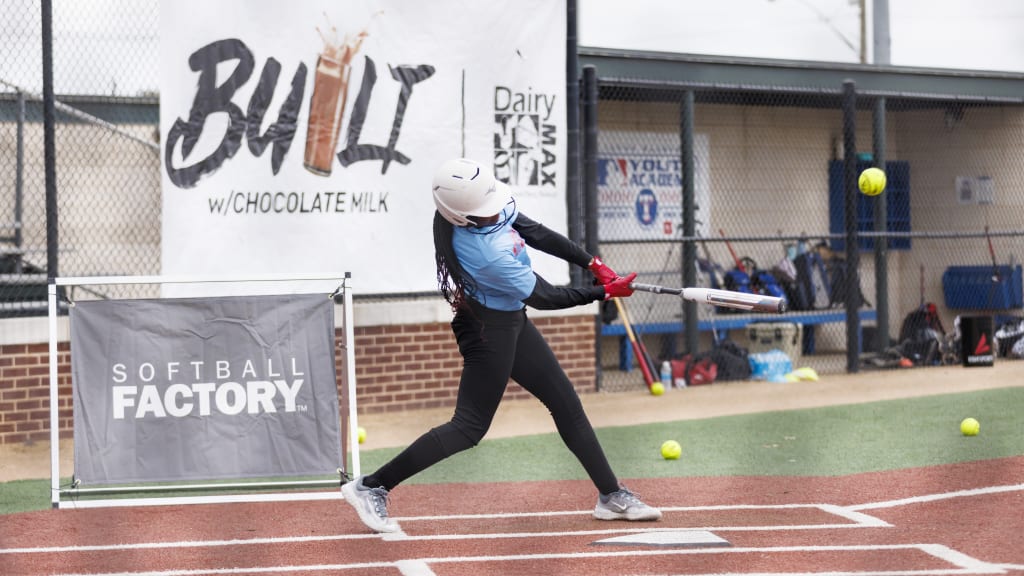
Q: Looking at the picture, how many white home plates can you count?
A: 1